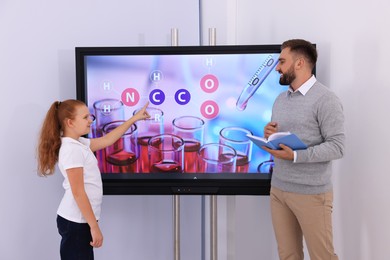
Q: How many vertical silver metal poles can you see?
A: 2